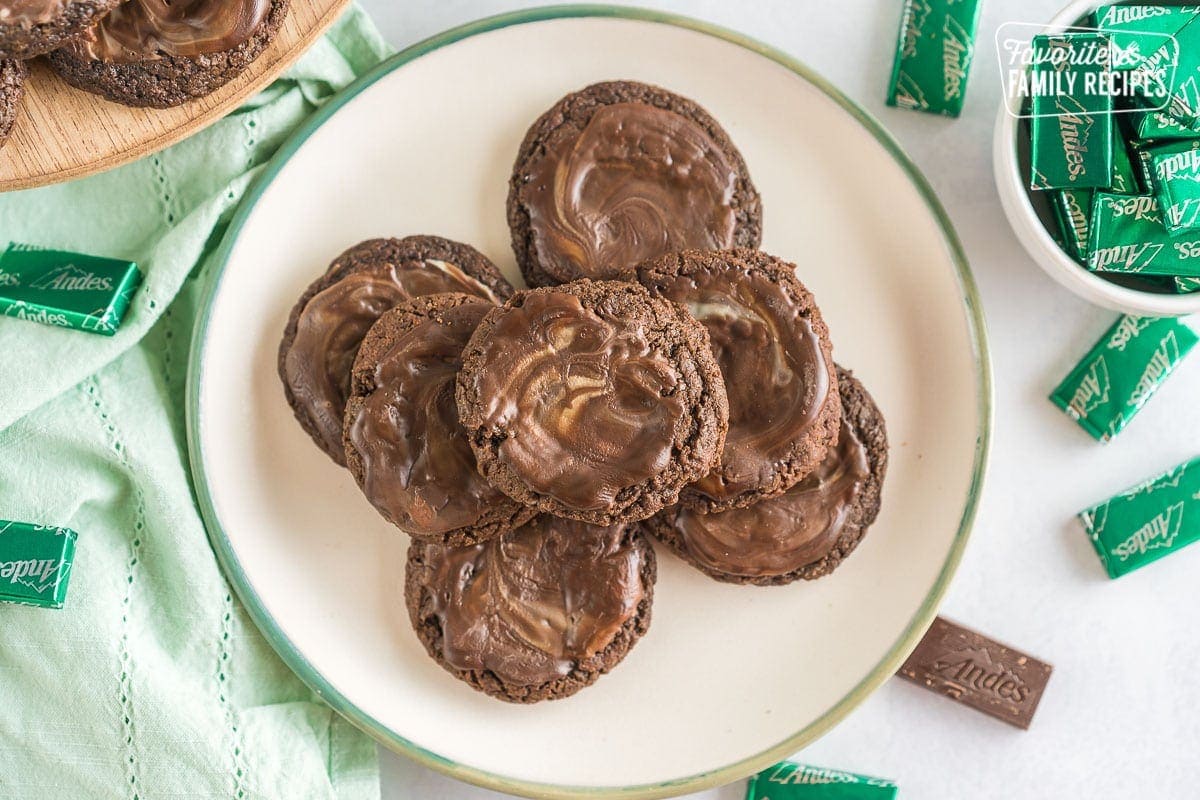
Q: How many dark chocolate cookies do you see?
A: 10